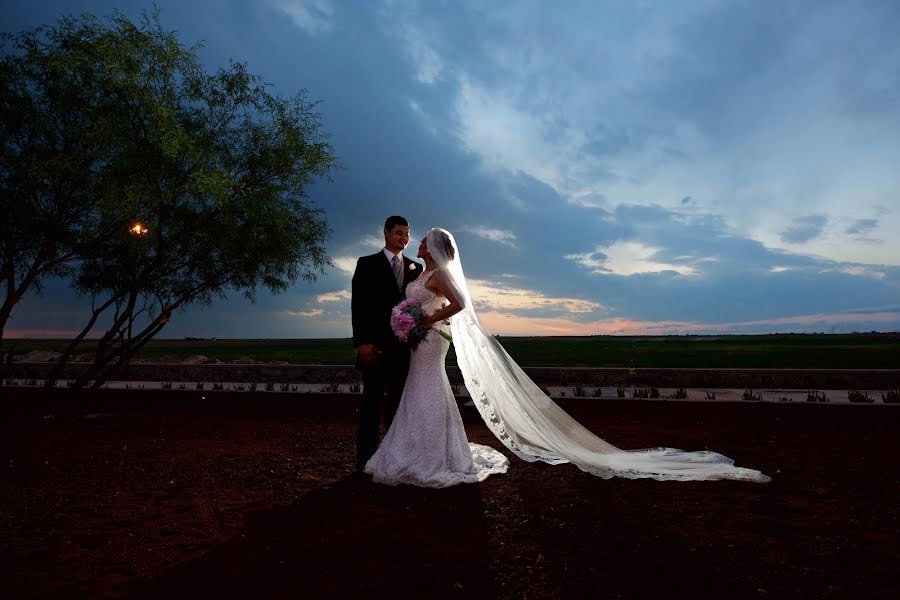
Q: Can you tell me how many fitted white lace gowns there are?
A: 1